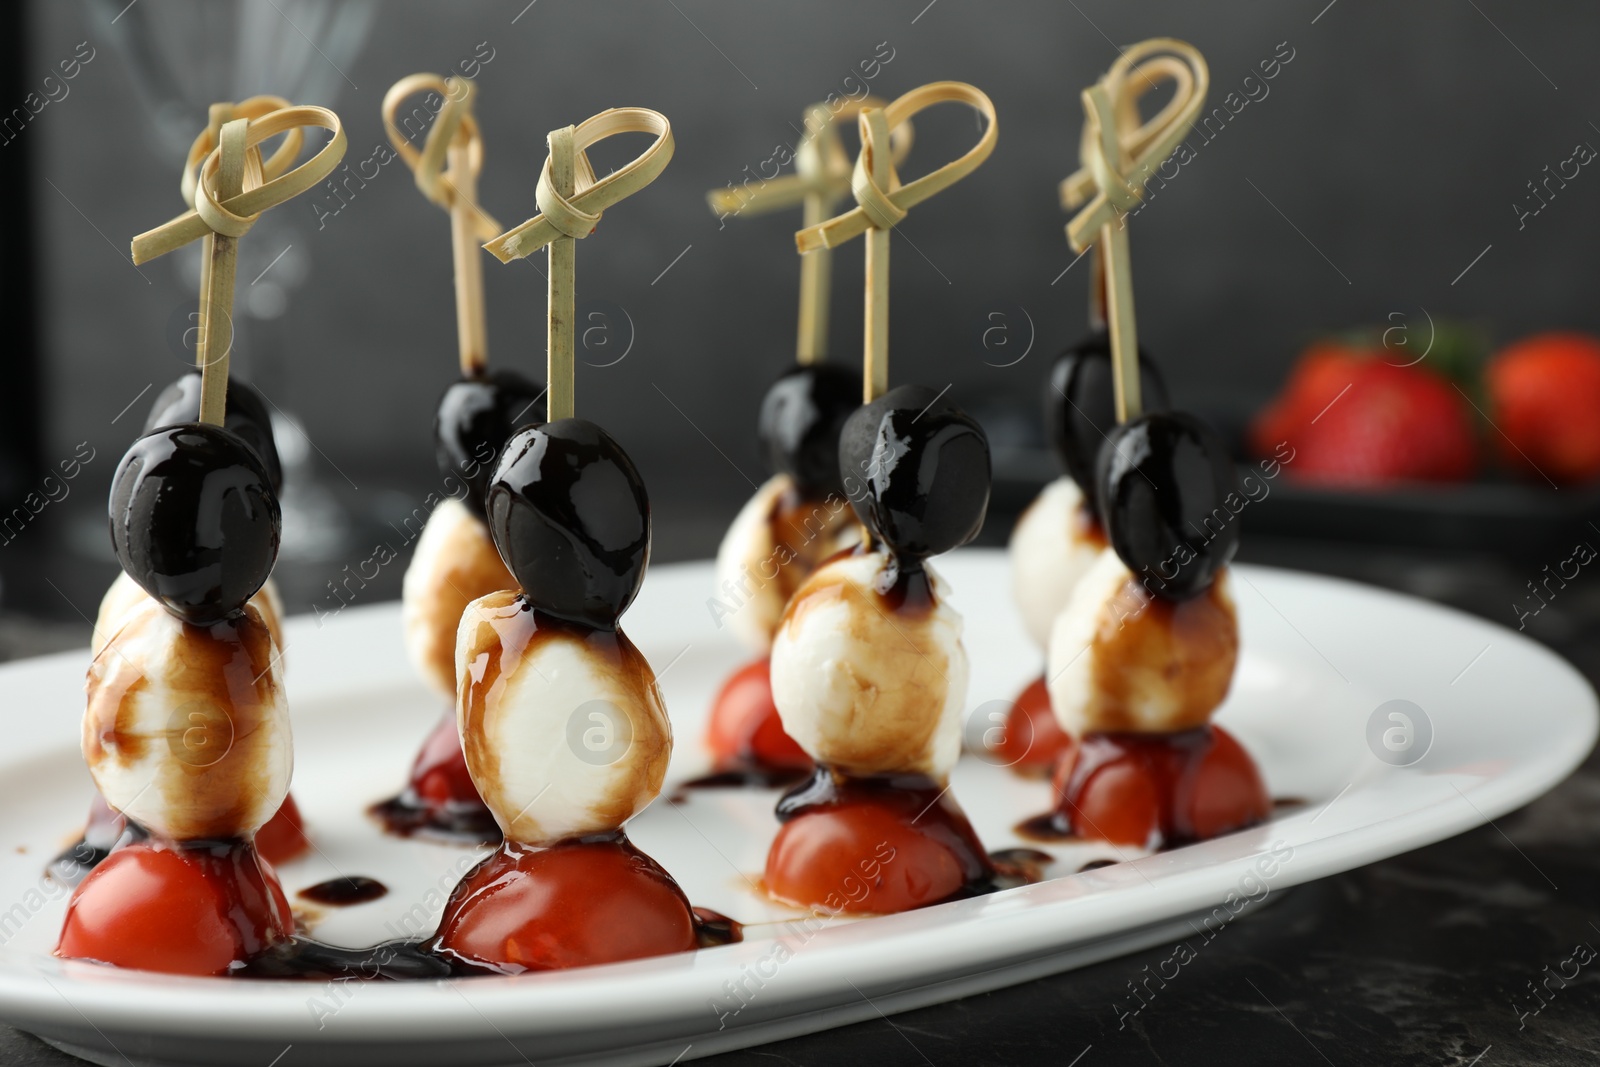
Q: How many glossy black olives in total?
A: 8